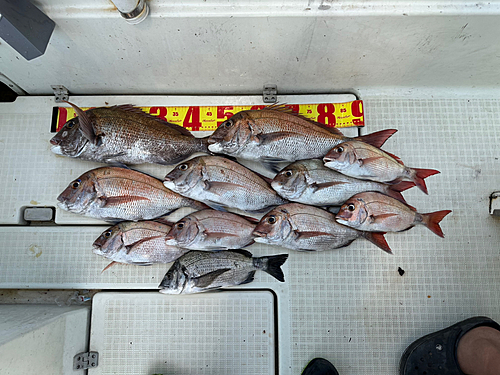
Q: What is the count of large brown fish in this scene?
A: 1